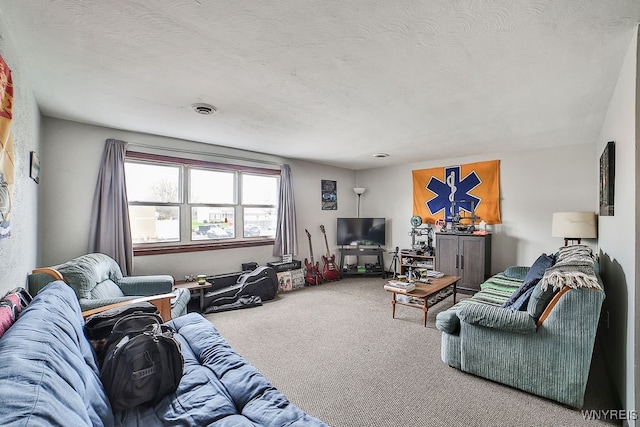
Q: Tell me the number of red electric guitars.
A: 2